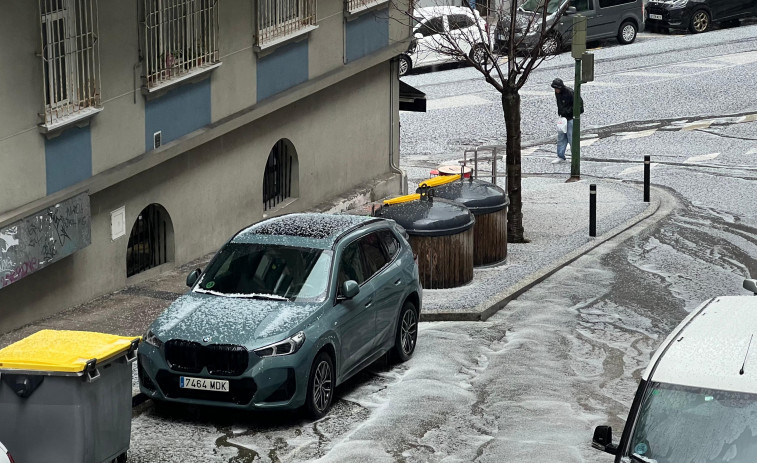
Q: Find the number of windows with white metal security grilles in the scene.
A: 4